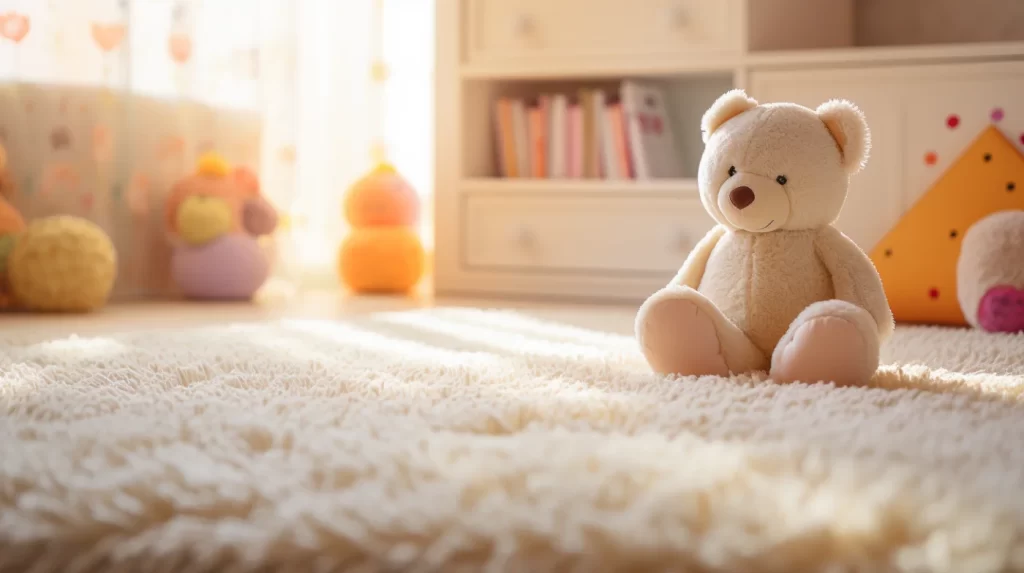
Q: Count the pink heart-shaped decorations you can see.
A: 3